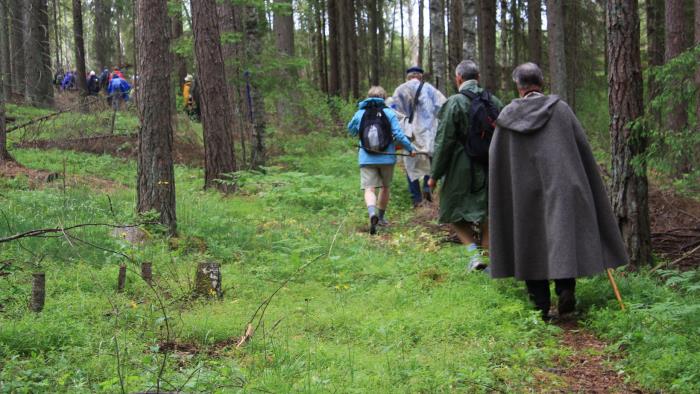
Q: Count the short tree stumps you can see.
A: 4